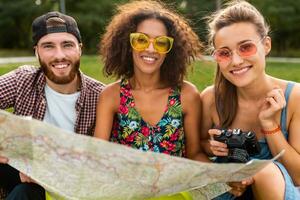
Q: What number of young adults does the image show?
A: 3